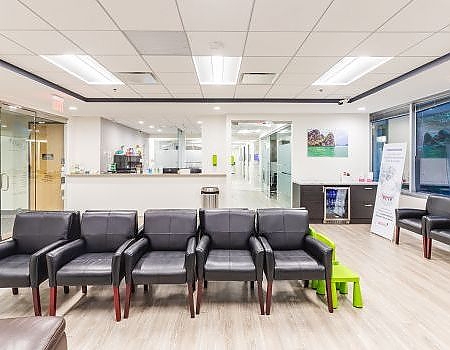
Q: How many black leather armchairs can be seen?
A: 7